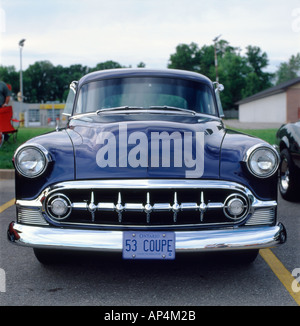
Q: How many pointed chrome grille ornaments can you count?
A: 5